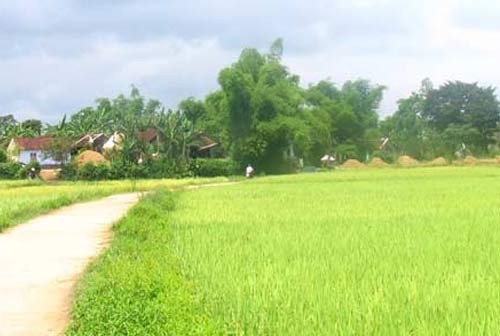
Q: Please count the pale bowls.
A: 0